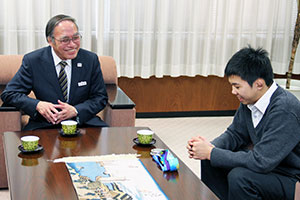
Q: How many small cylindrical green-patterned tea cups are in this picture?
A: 3